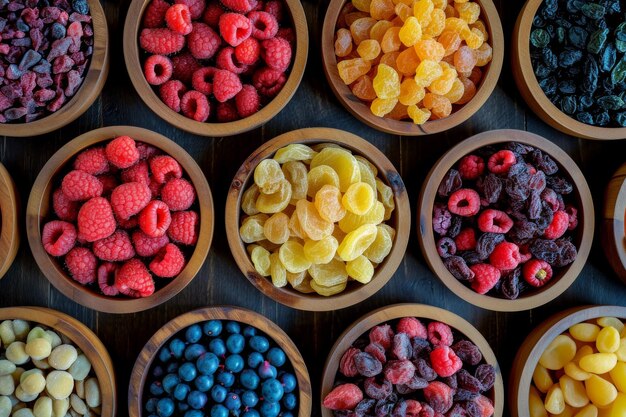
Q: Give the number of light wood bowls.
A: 13